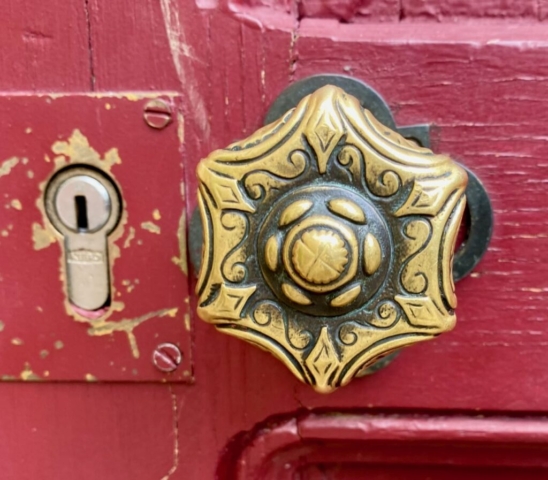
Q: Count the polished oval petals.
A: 6